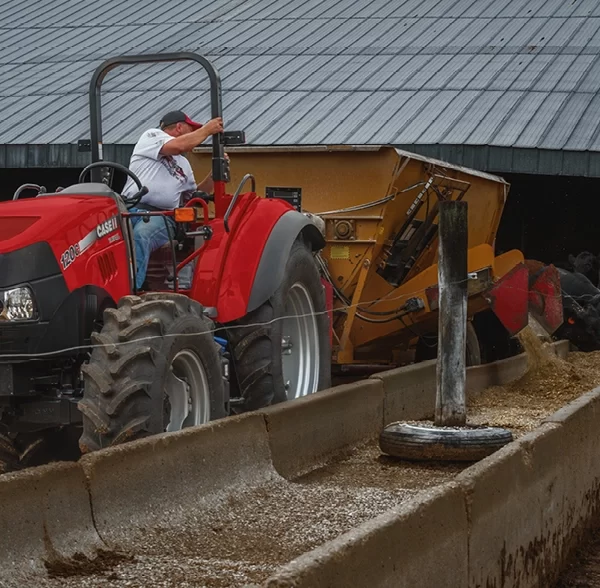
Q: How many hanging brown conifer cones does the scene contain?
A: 0